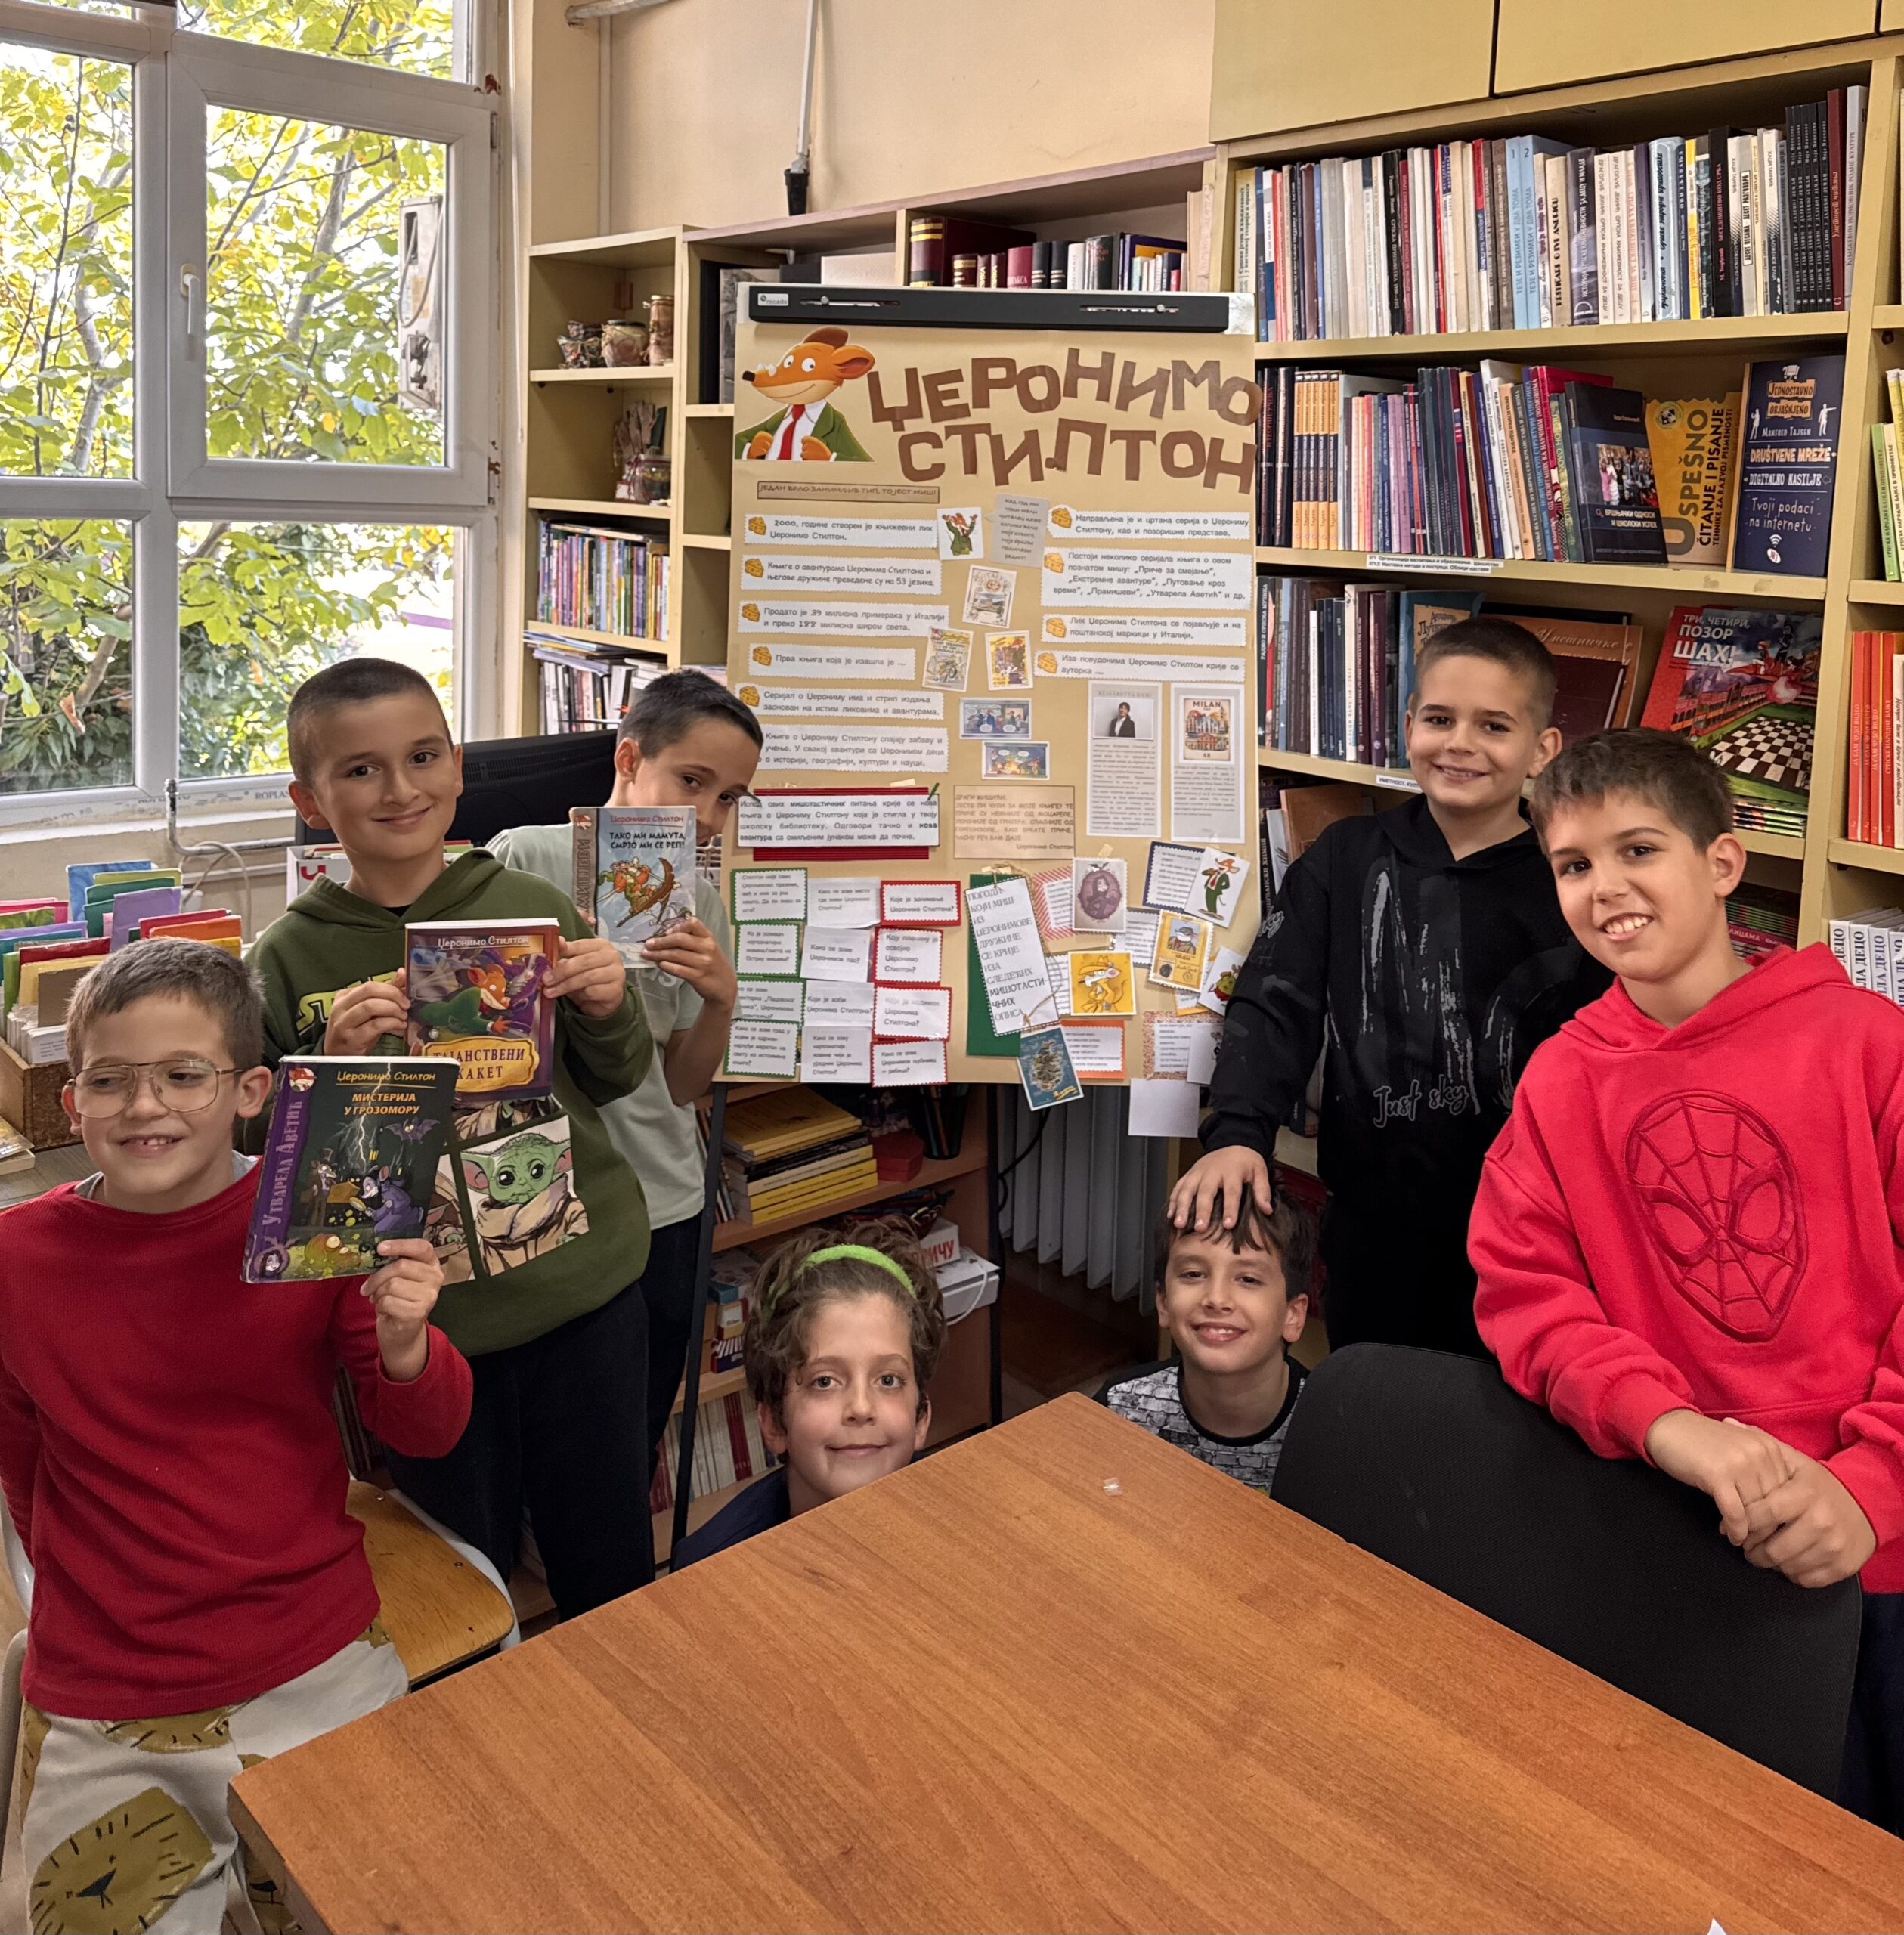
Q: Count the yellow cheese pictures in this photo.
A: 9